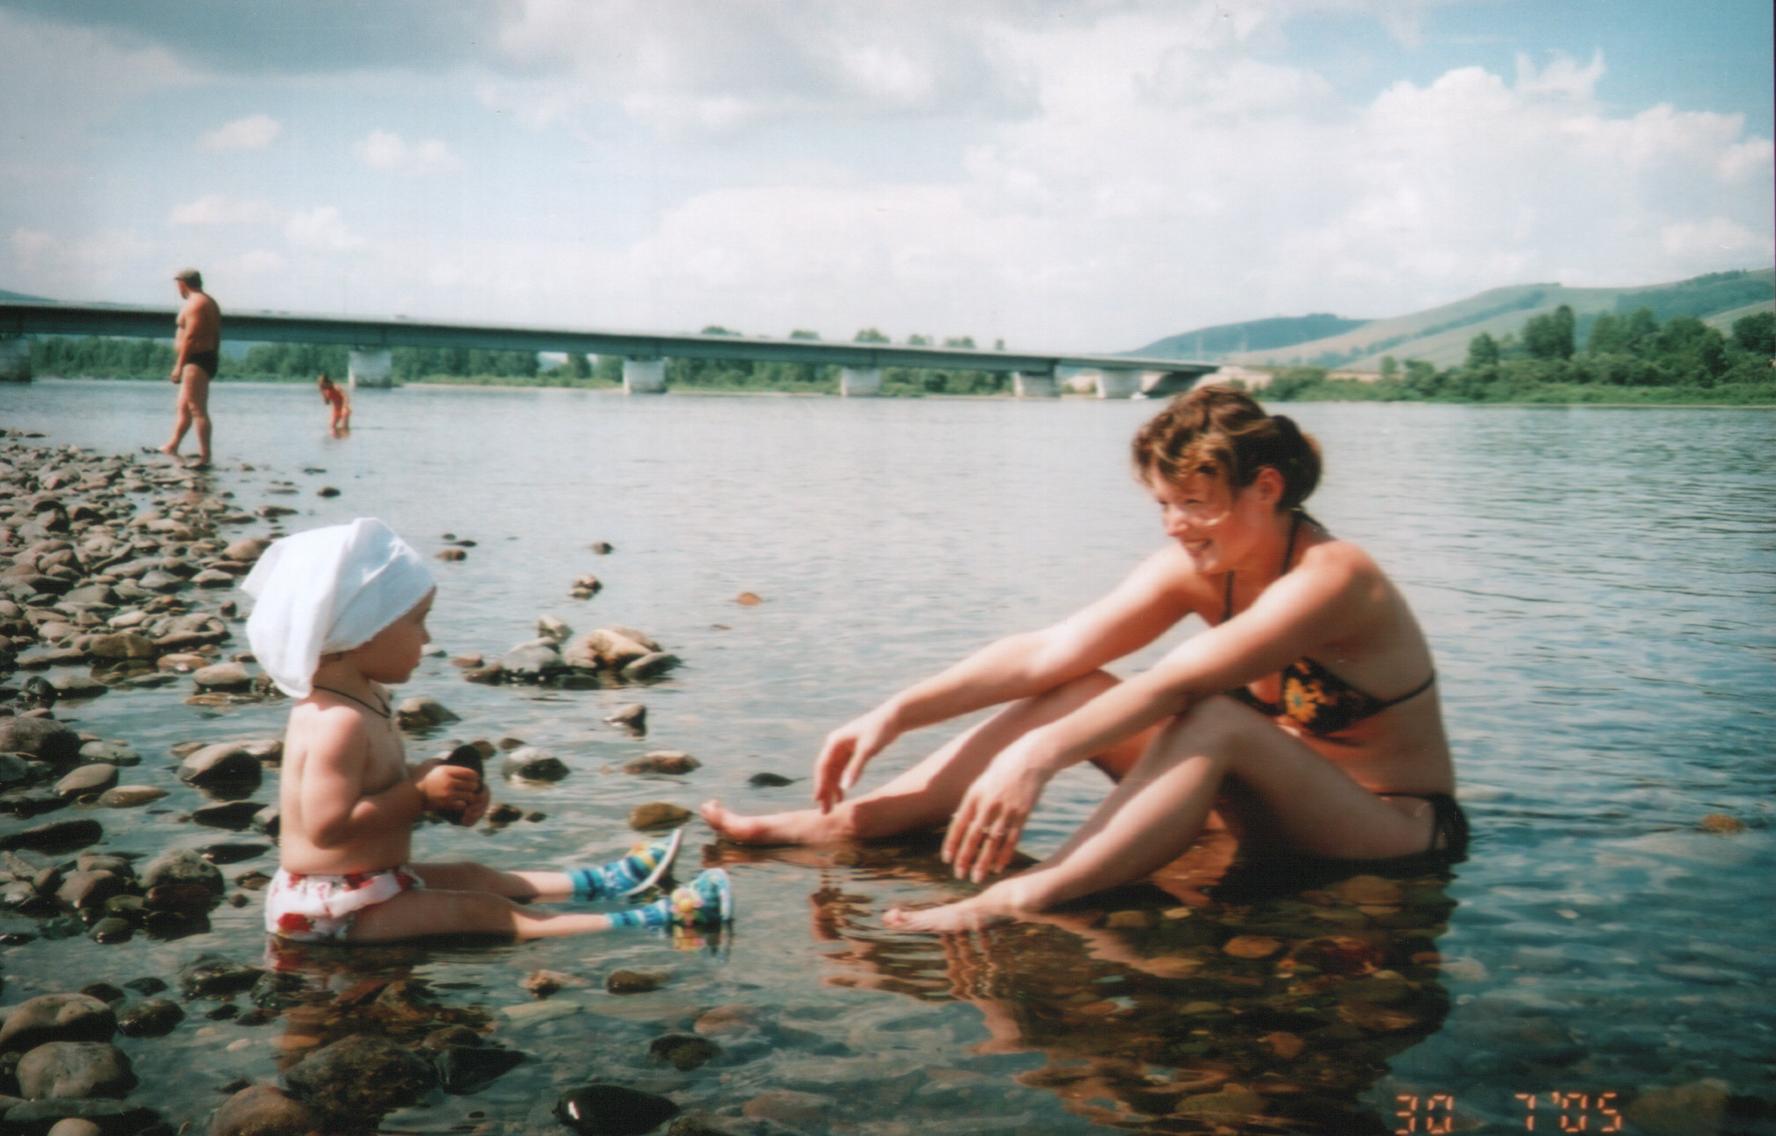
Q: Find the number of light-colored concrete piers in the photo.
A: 6